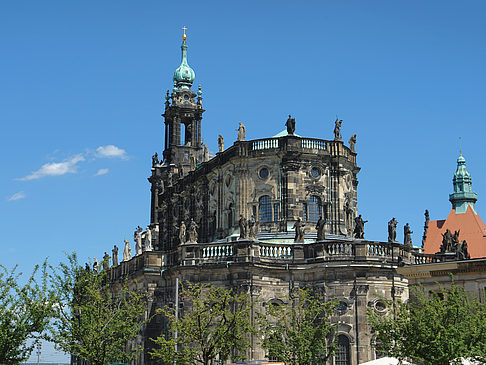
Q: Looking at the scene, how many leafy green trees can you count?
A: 5